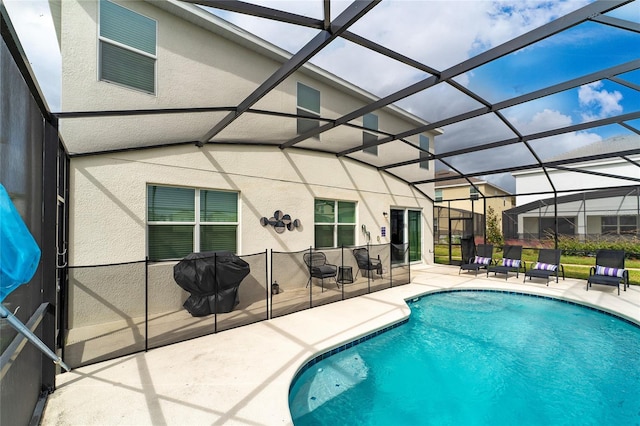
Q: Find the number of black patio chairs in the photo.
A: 6